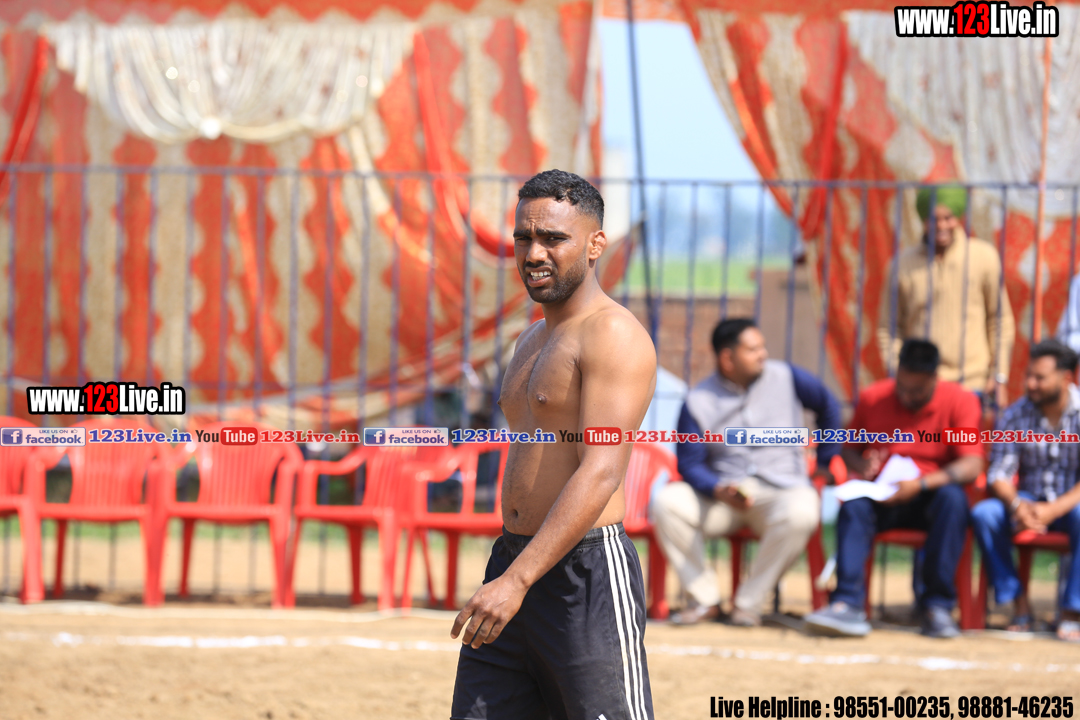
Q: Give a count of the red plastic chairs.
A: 9